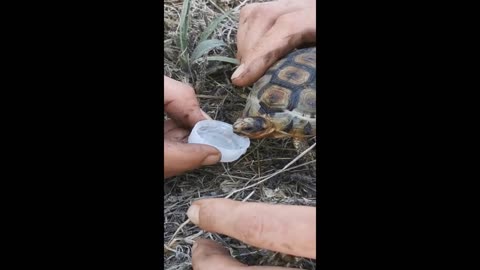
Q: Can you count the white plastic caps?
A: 1